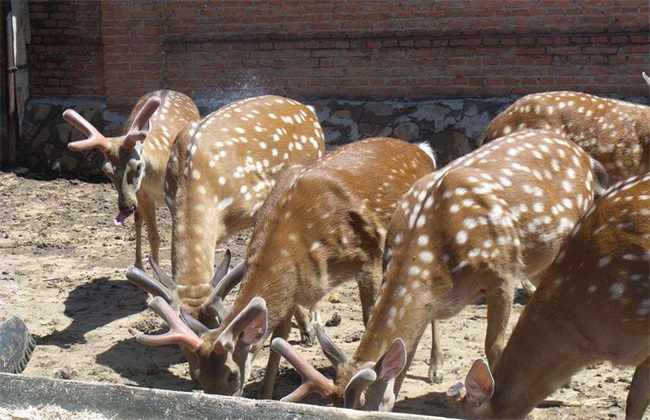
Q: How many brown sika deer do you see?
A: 6